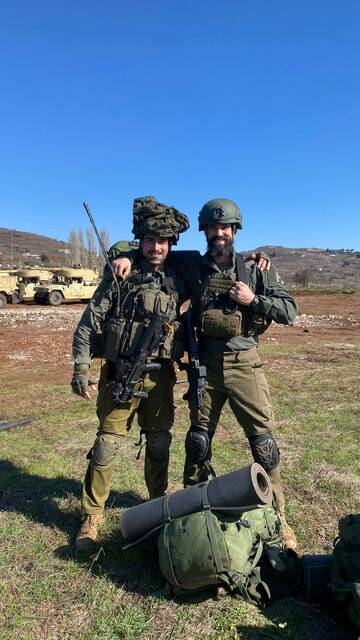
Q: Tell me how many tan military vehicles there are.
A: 3